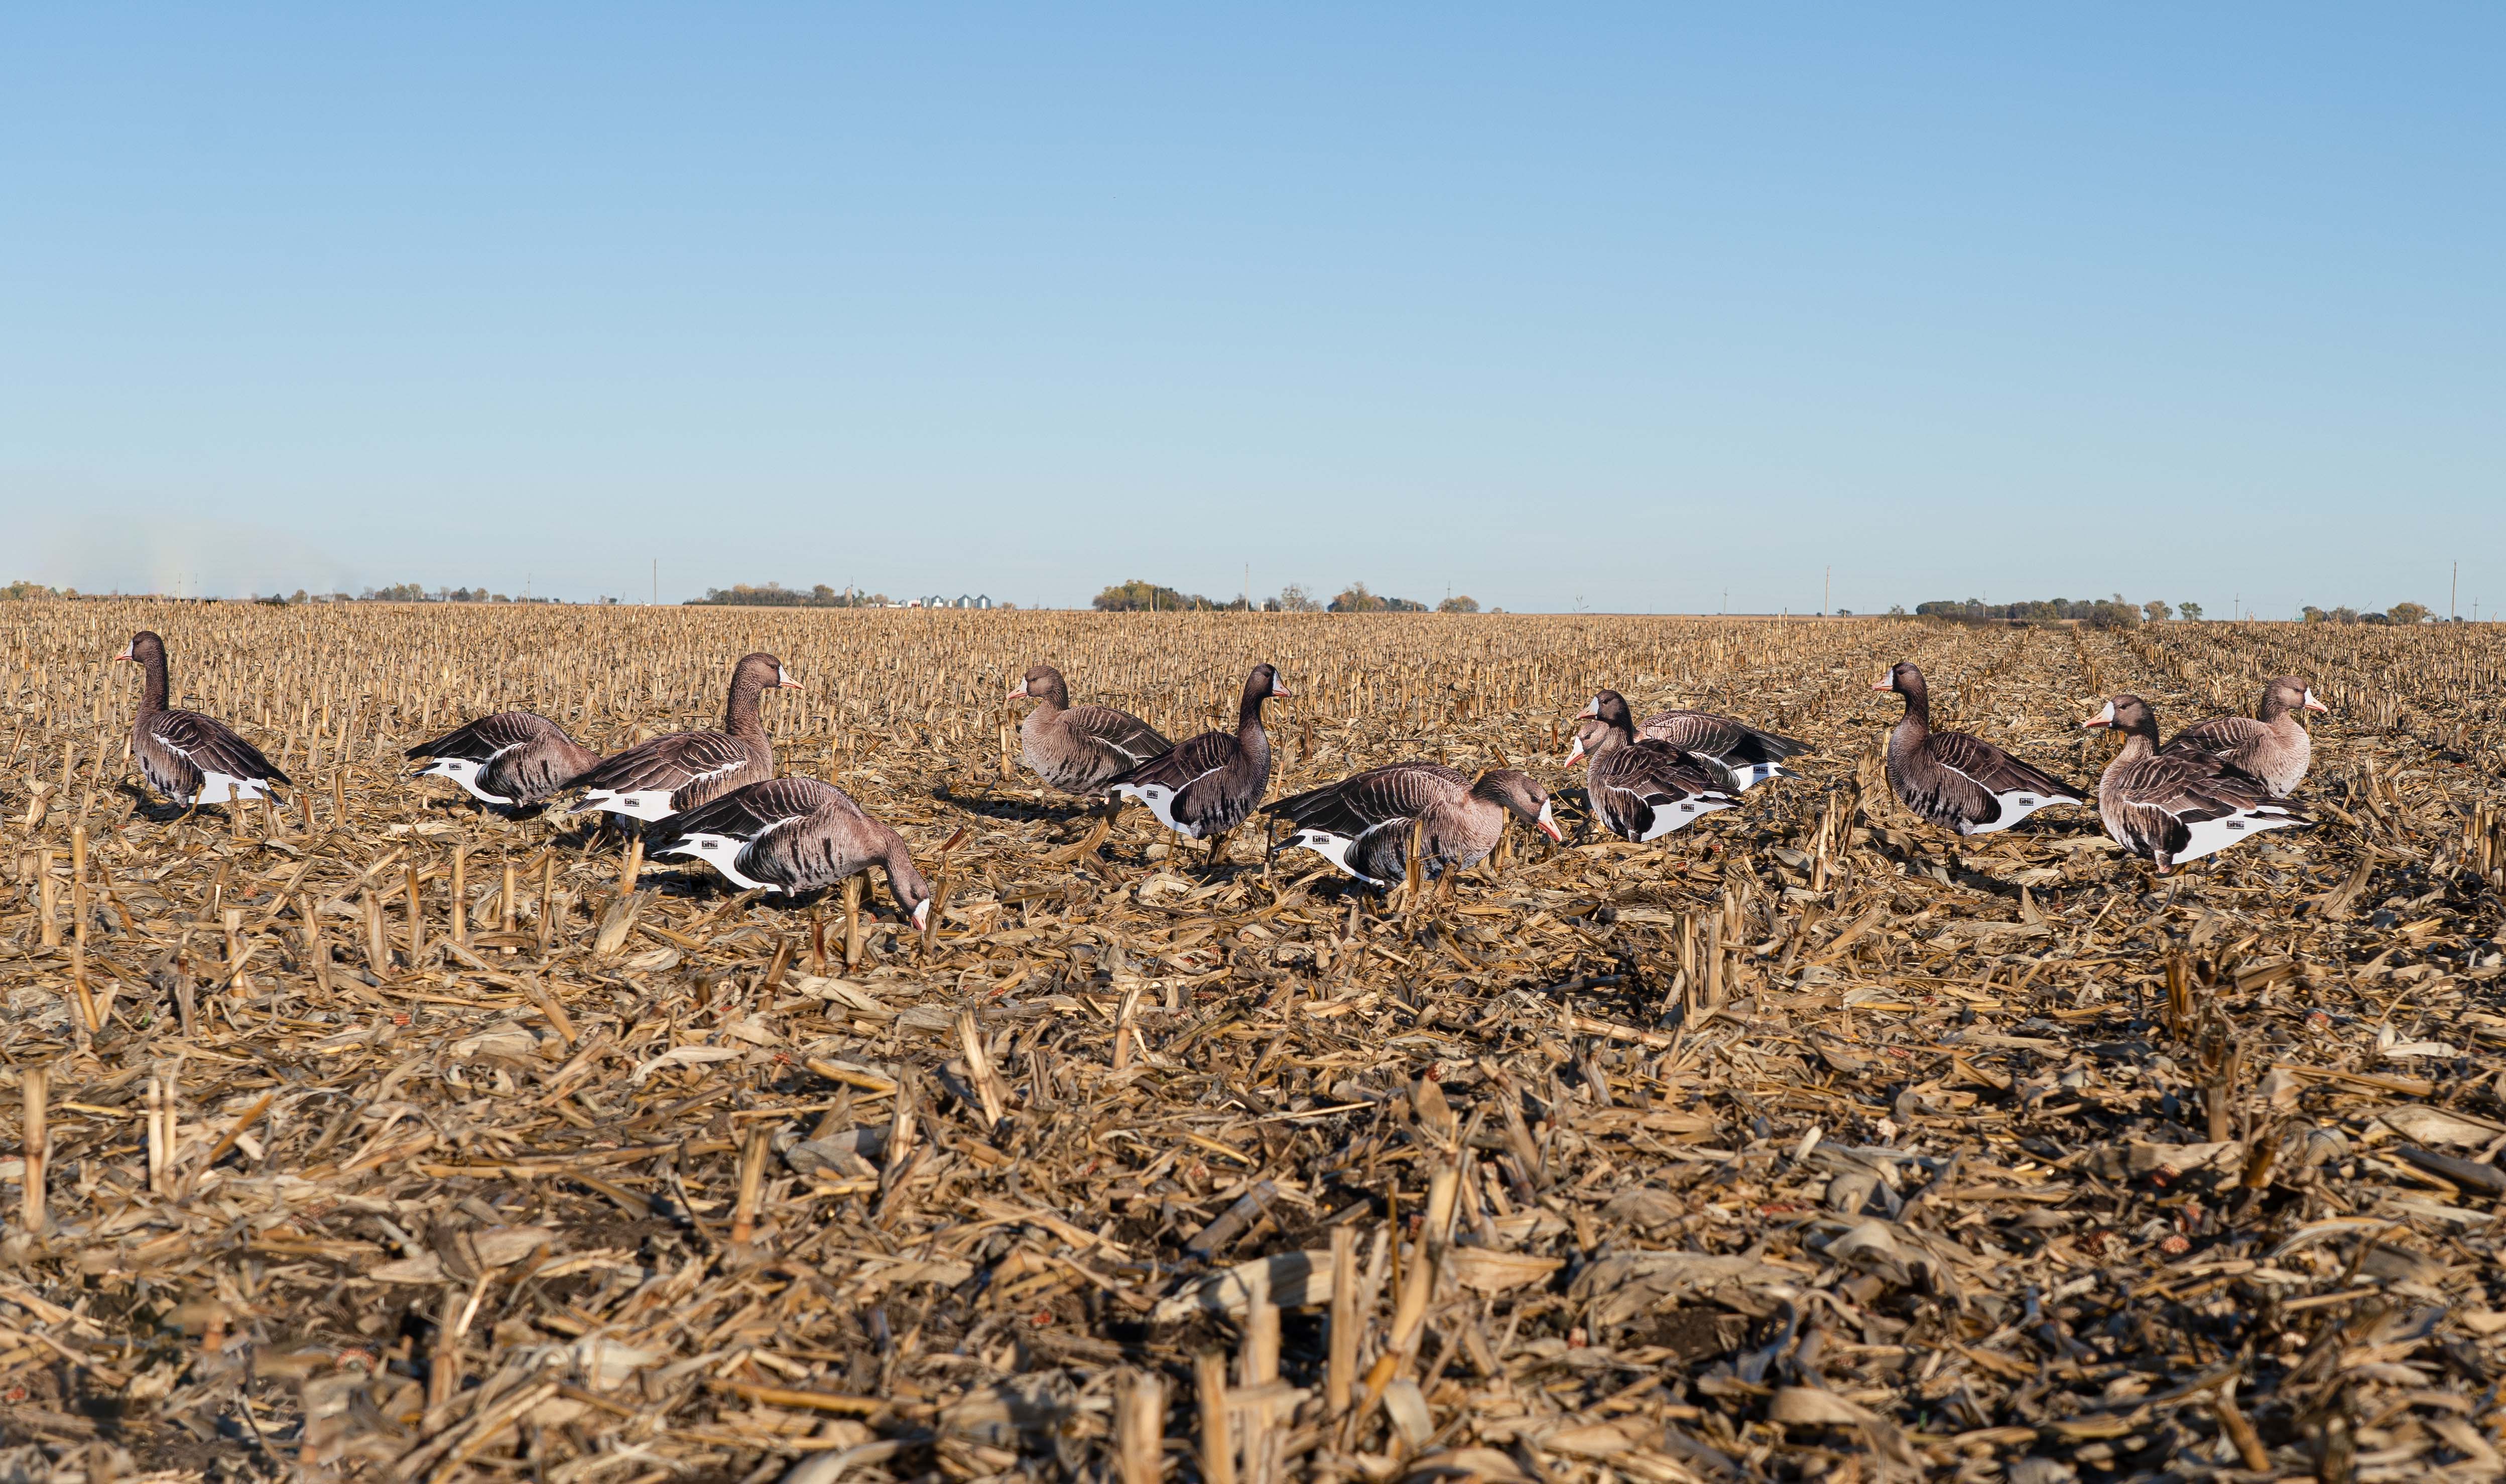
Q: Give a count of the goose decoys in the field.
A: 12